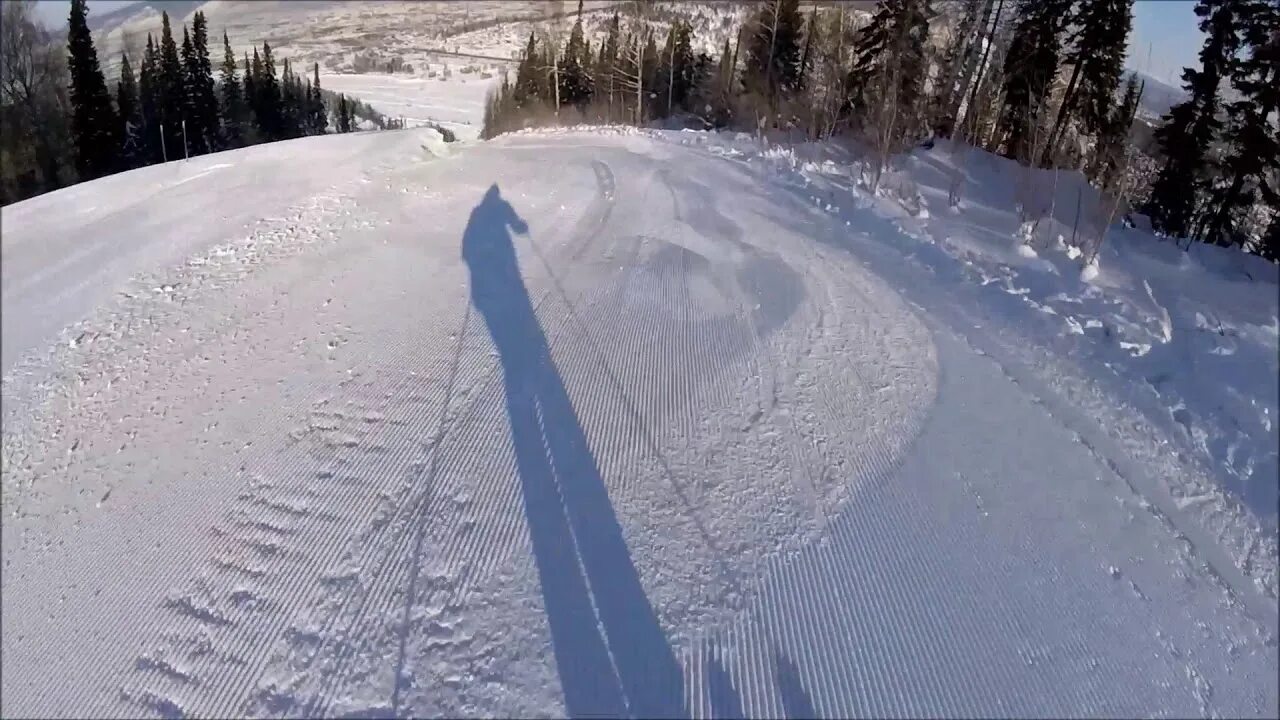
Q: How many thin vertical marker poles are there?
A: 2